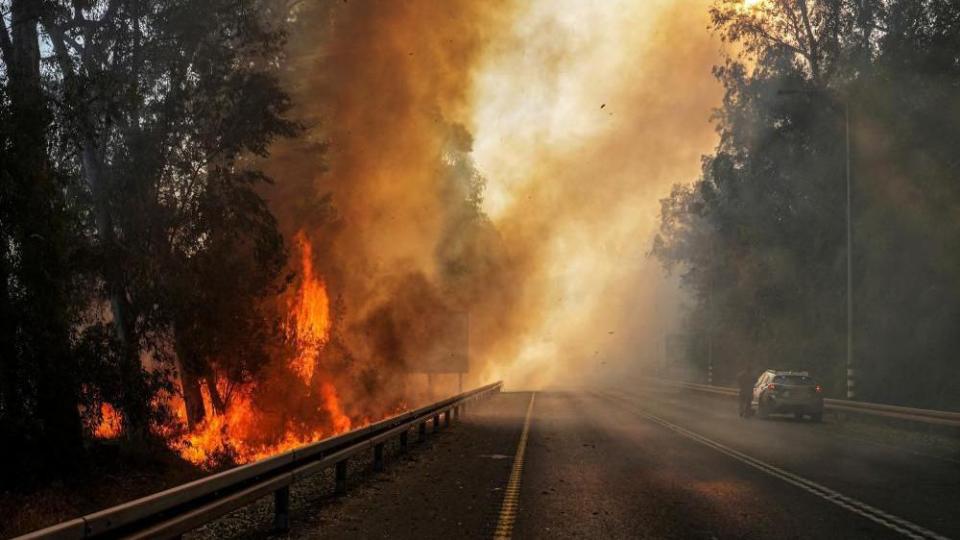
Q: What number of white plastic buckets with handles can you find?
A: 0